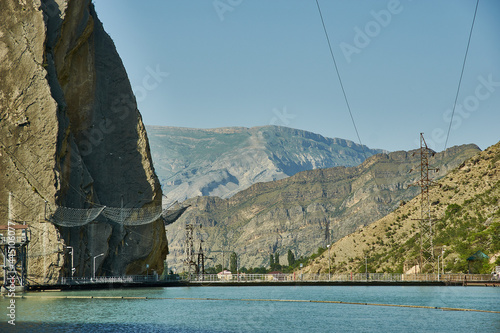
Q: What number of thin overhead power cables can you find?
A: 2